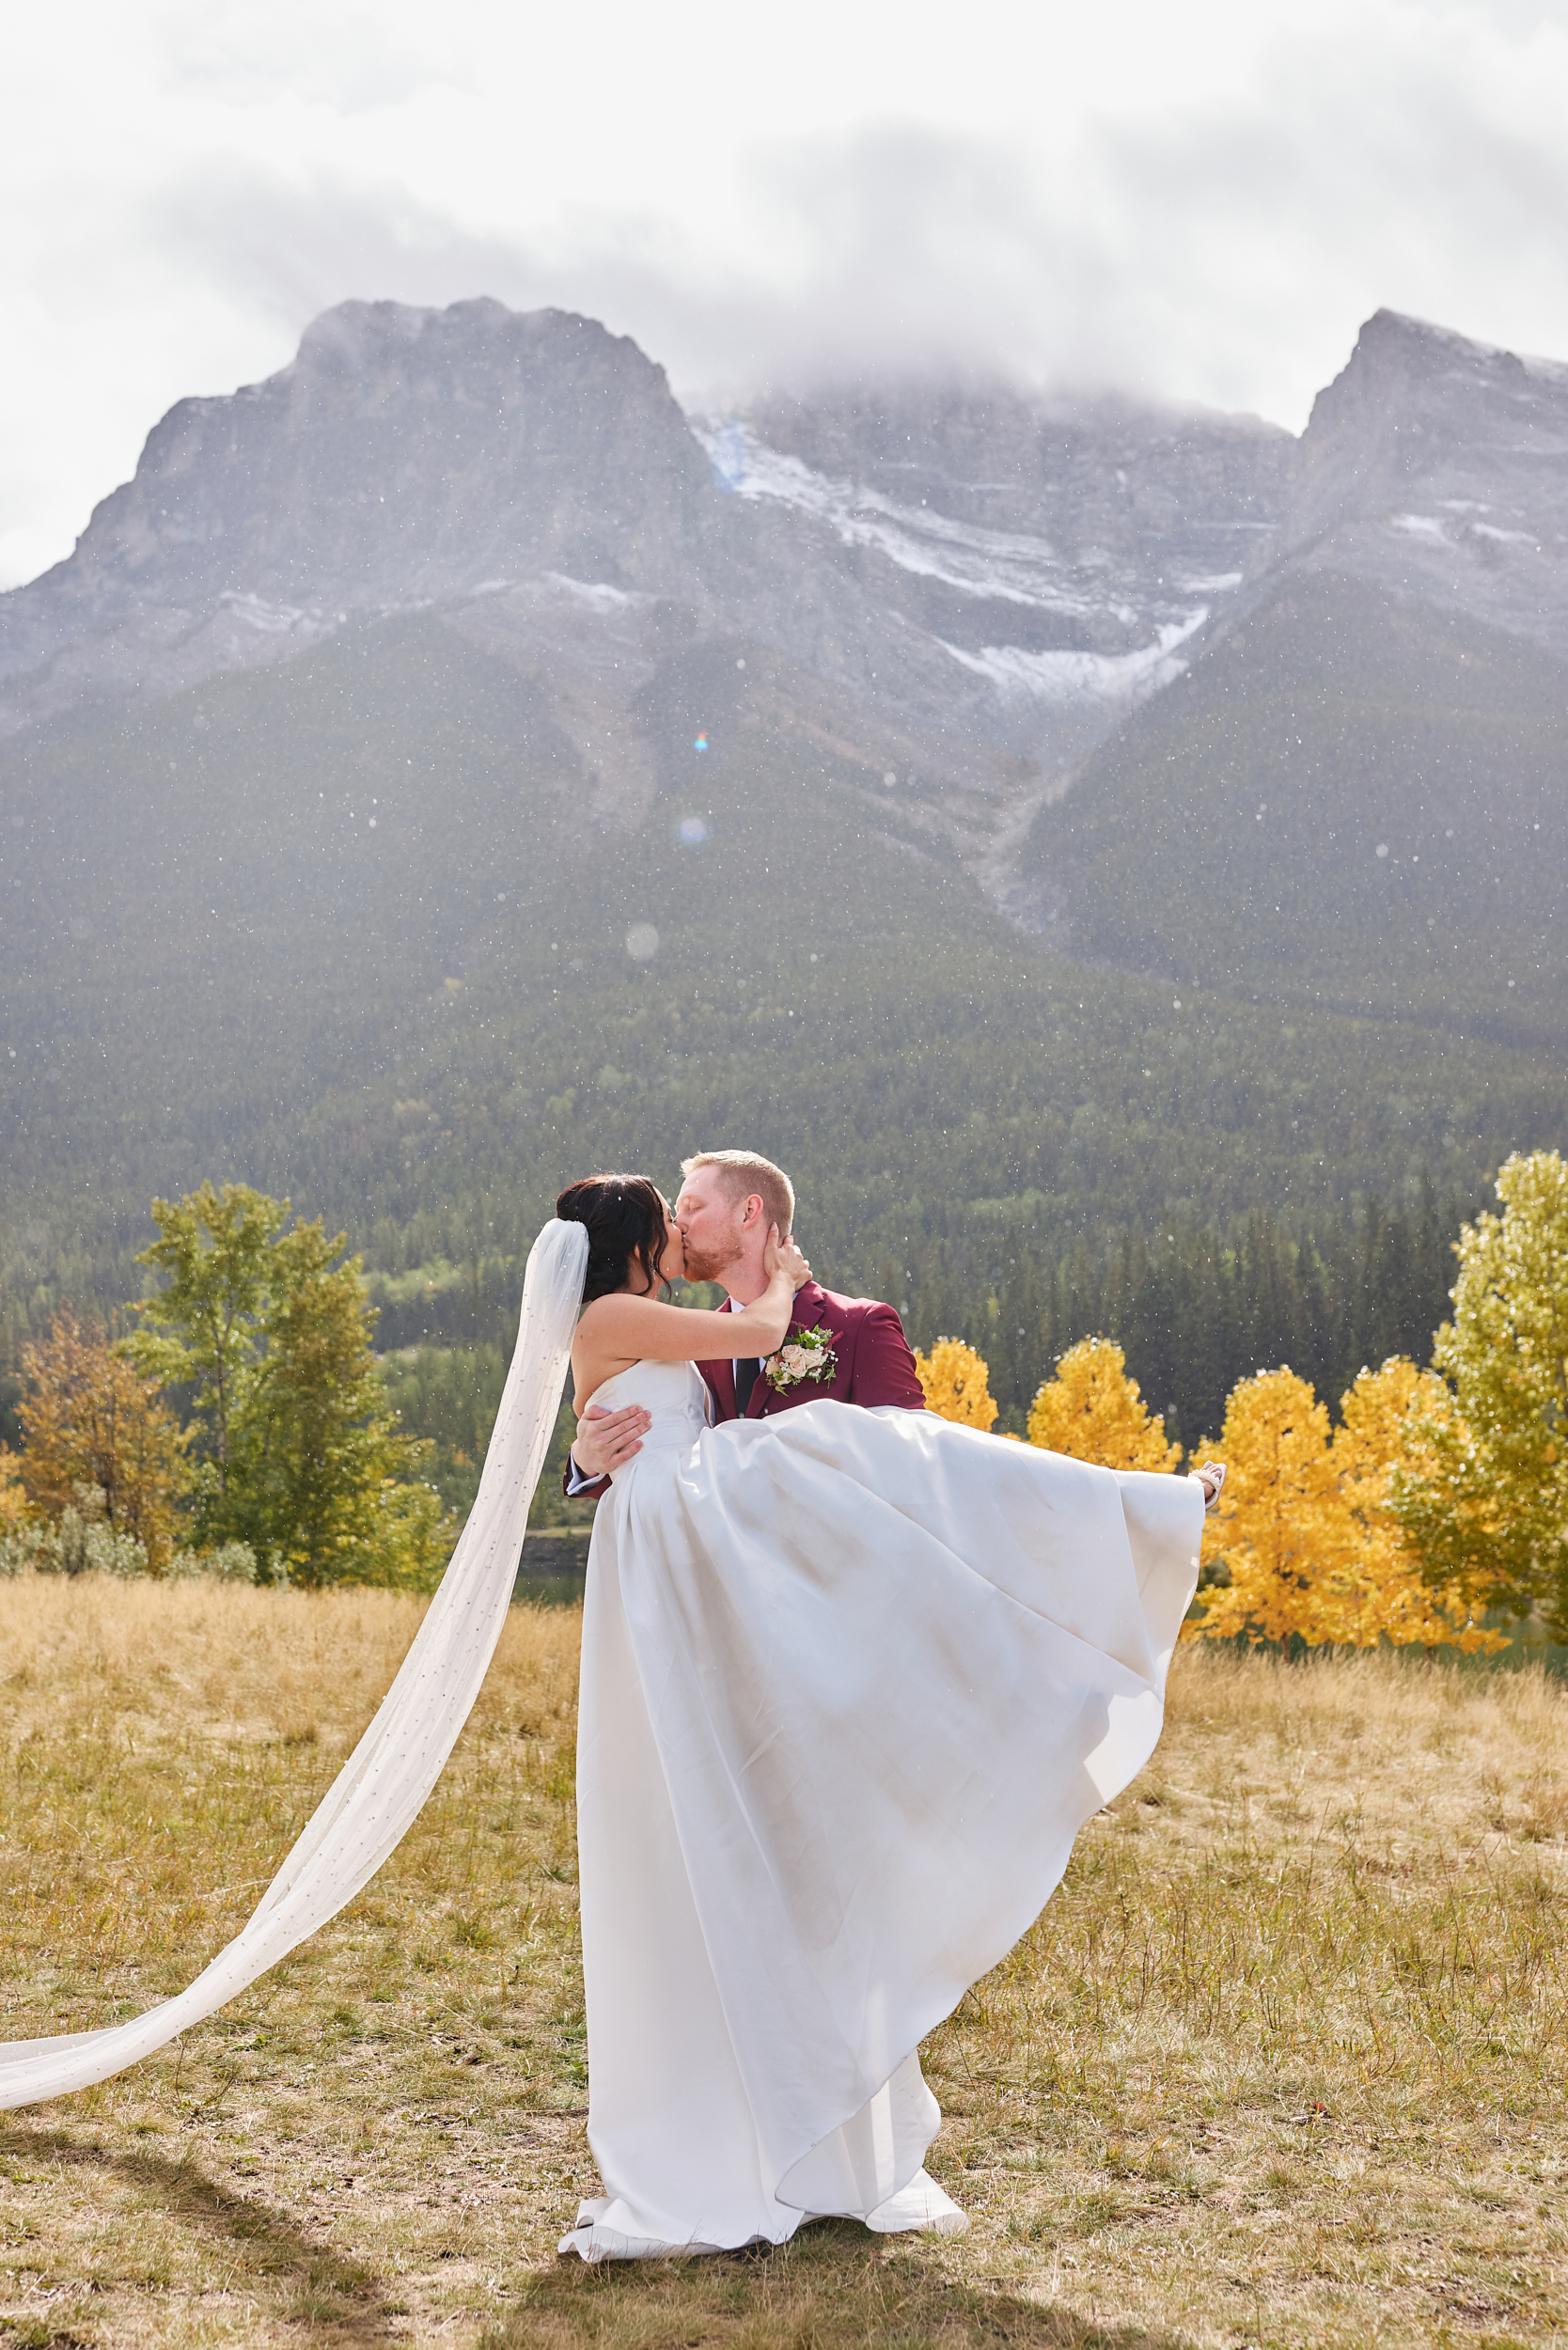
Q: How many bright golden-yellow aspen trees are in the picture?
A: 4